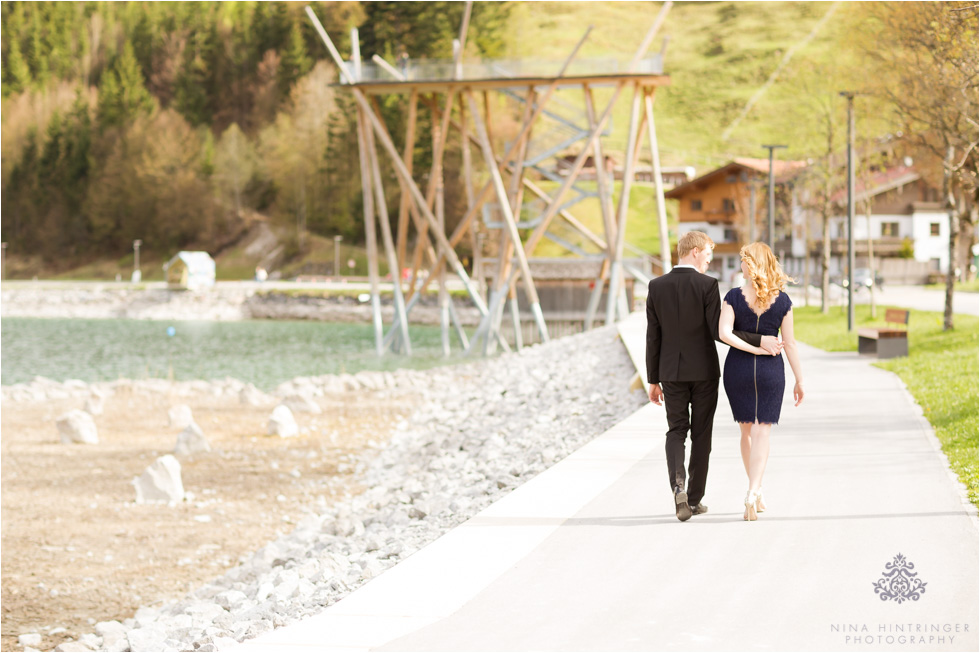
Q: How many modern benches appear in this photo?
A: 1